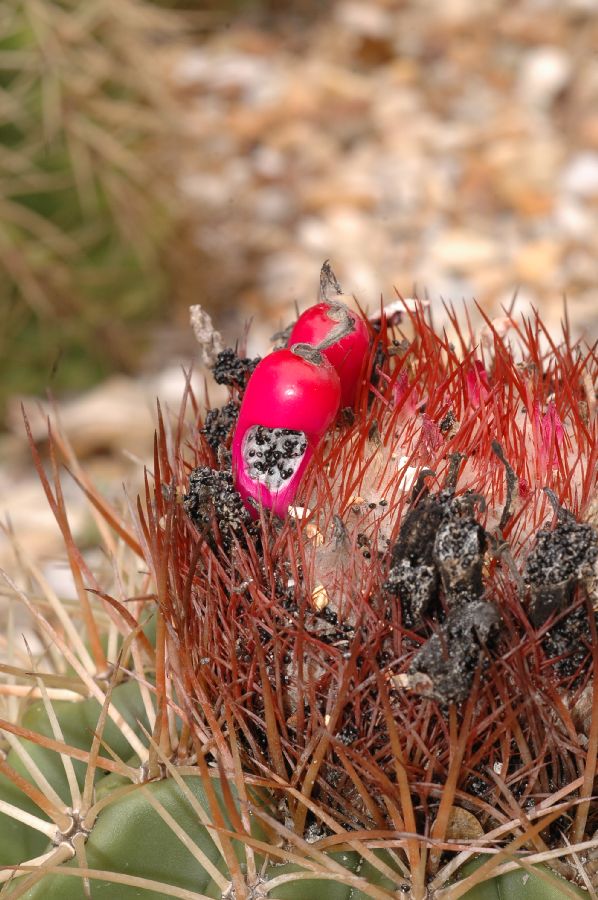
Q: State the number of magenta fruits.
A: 2